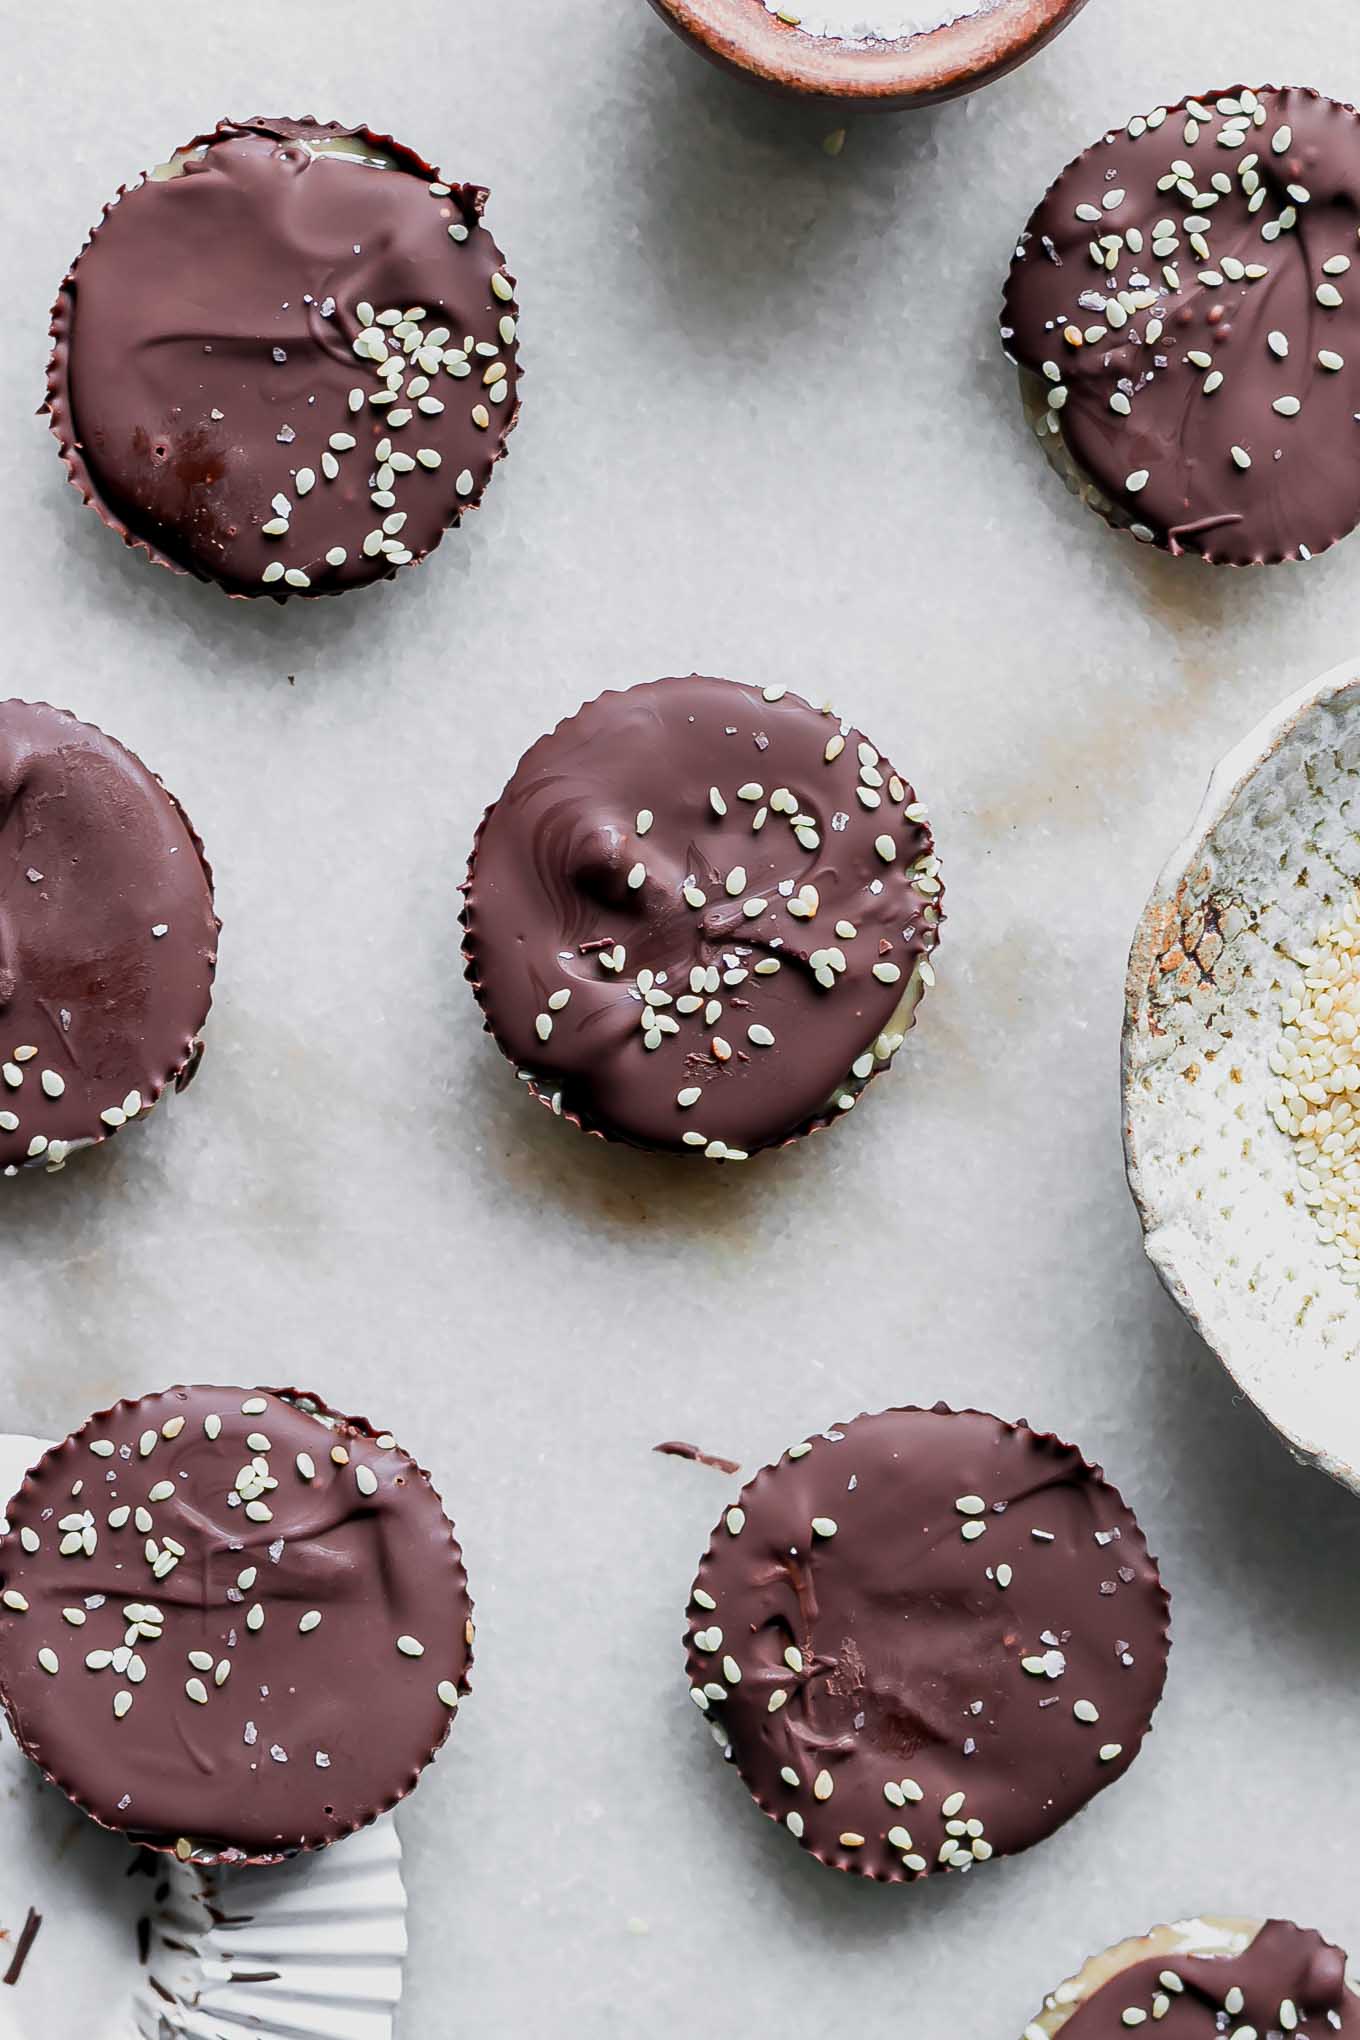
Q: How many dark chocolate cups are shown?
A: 7